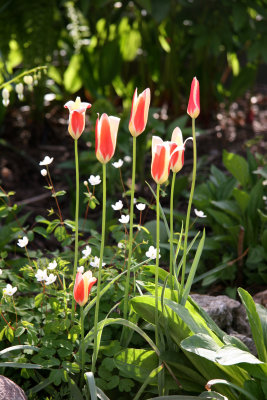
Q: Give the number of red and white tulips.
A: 7